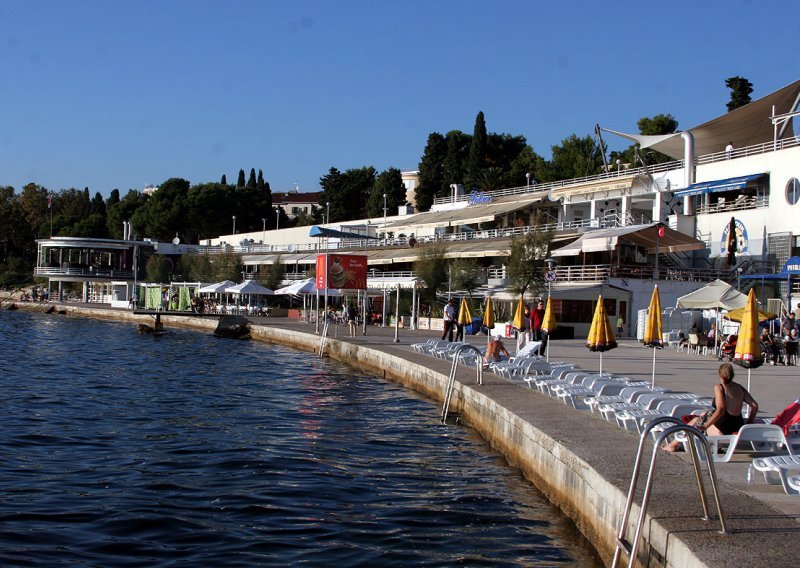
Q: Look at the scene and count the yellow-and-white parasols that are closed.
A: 7